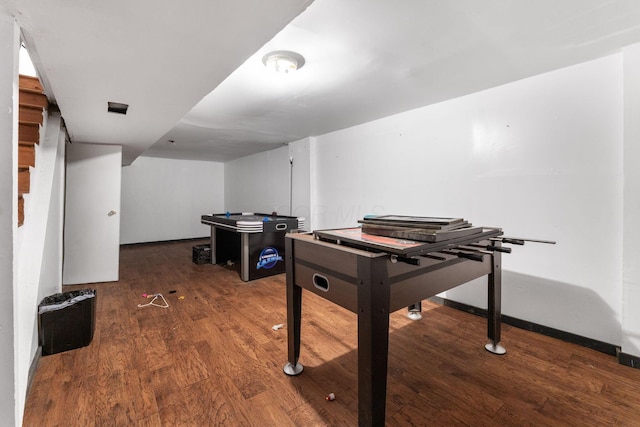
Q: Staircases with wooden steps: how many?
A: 1